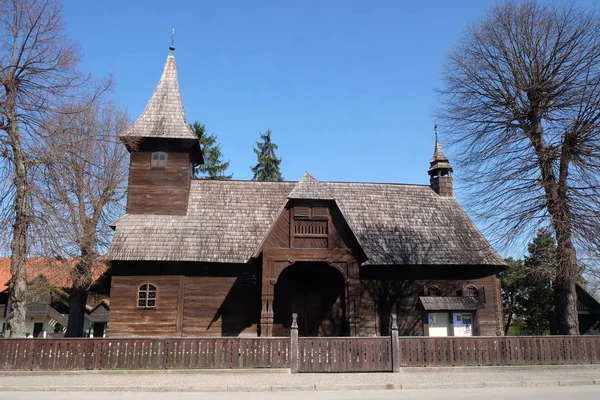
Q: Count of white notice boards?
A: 2